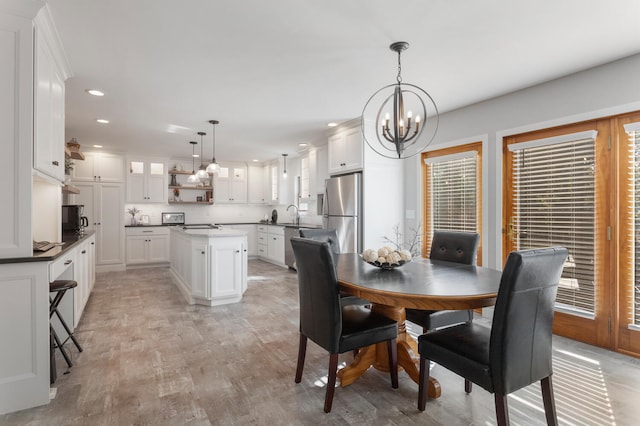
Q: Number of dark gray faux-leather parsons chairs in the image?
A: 4